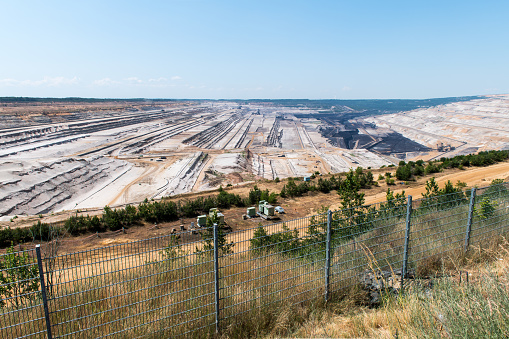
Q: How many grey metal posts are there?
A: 5